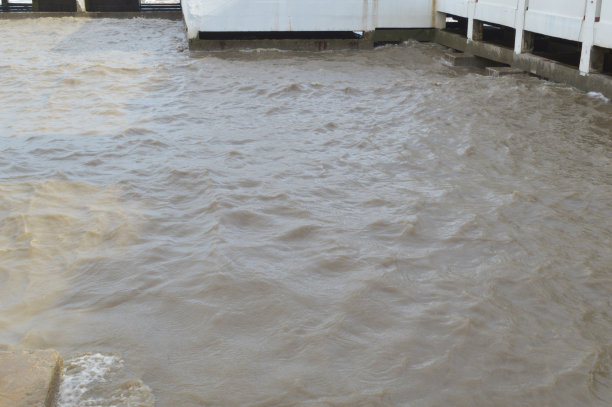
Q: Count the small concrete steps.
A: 2